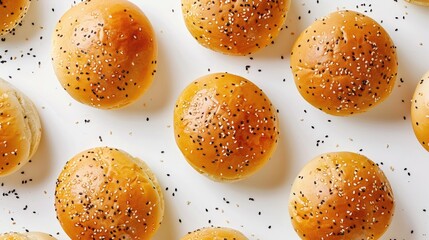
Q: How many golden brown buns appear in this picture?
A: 12